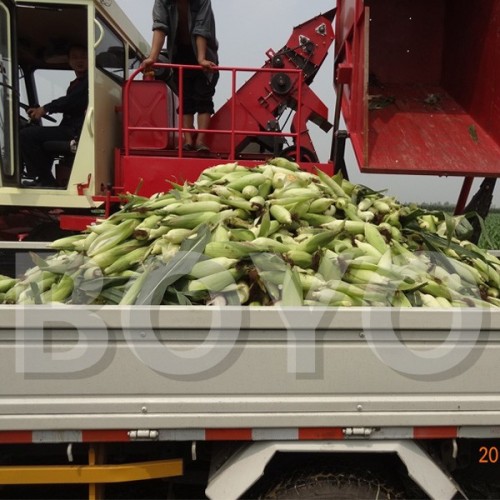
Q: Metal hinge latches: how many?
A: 2